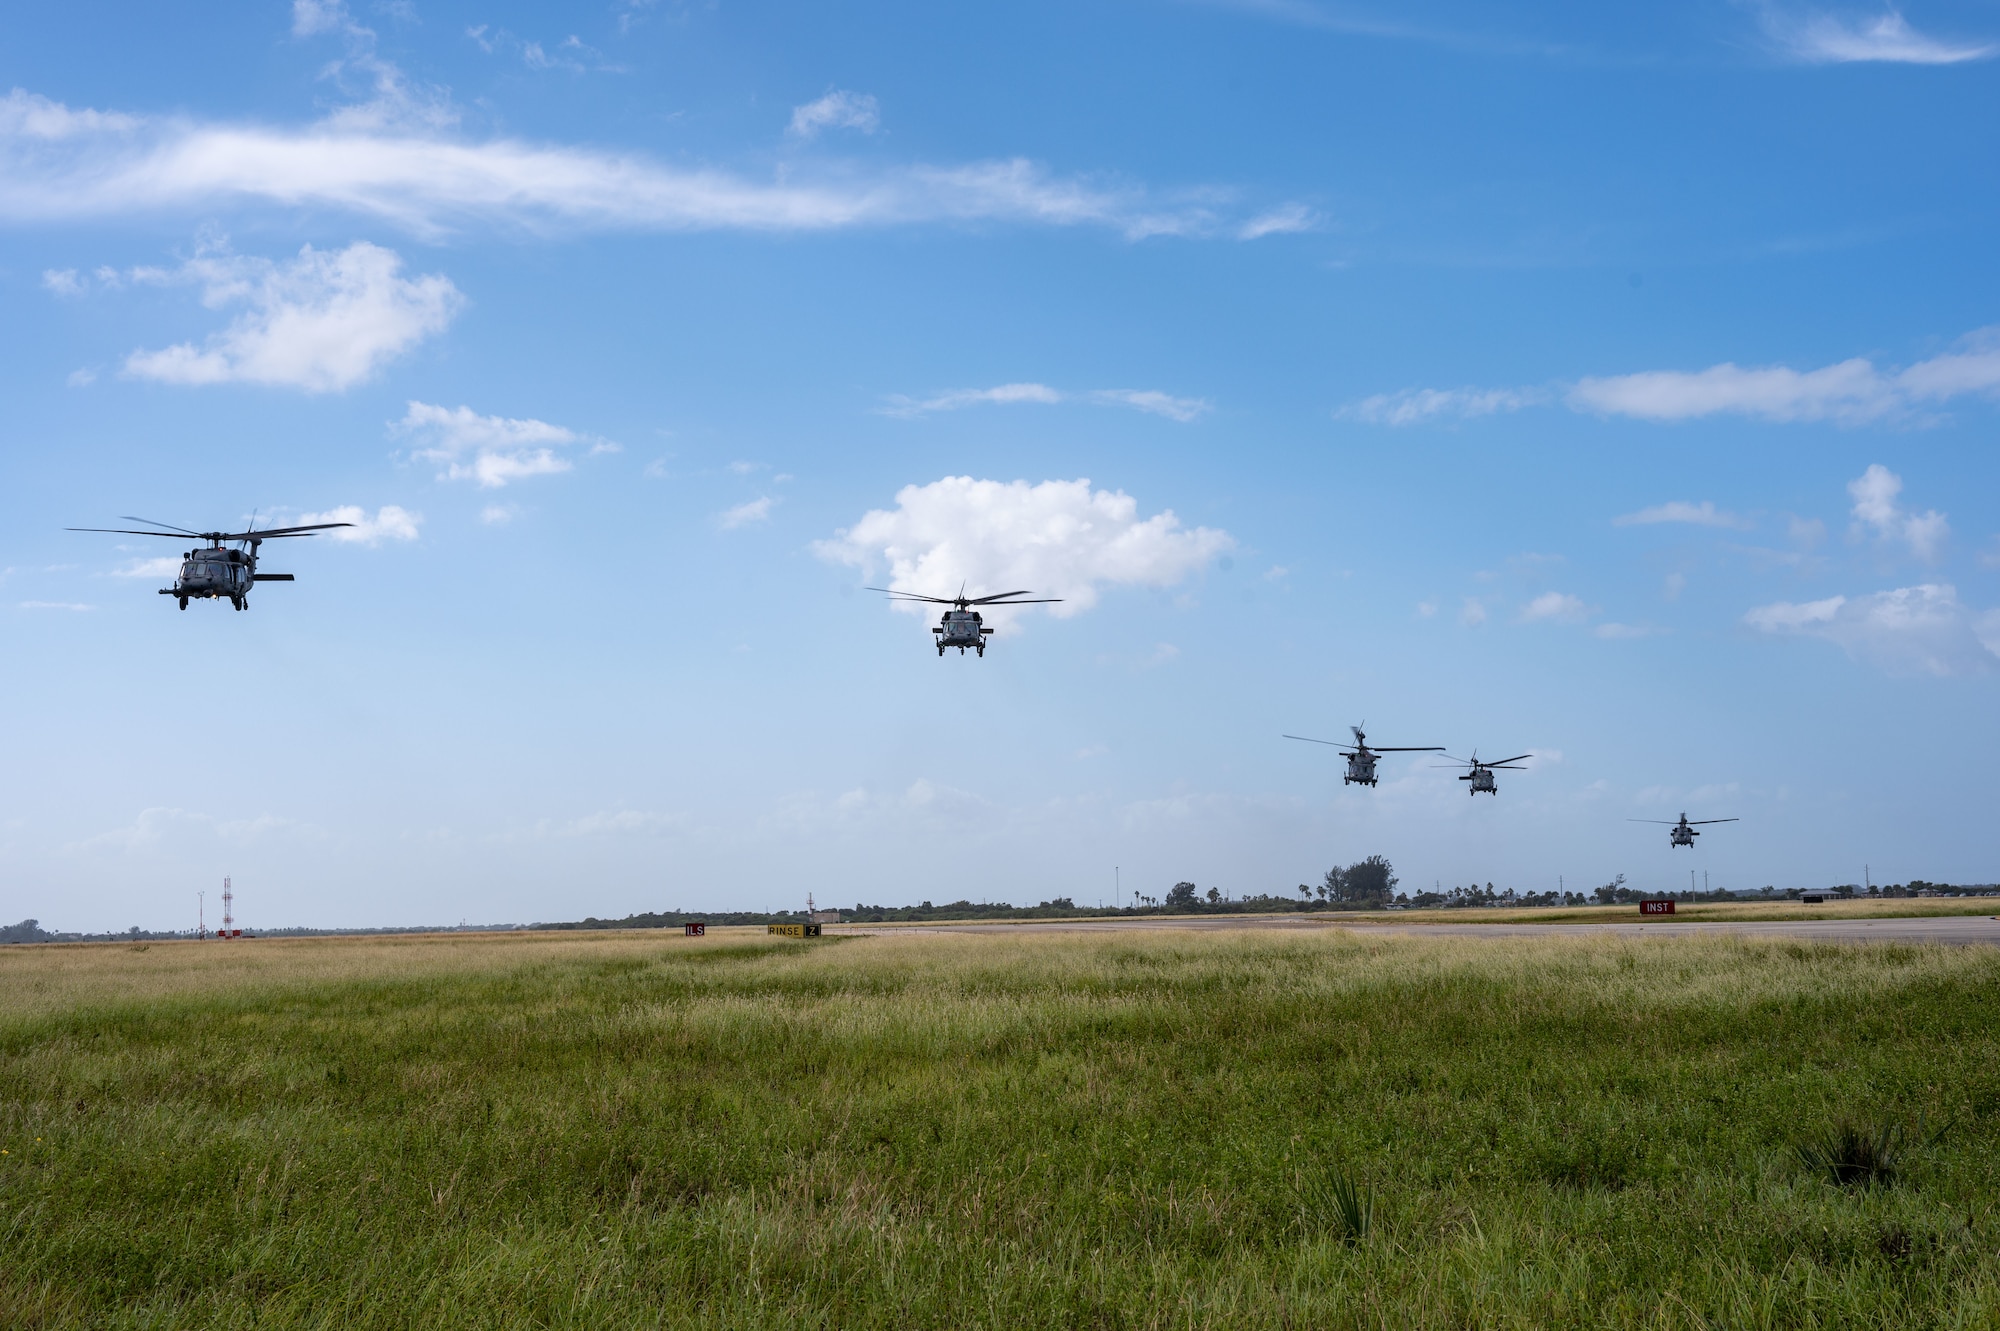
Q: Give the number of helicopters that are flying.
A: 5